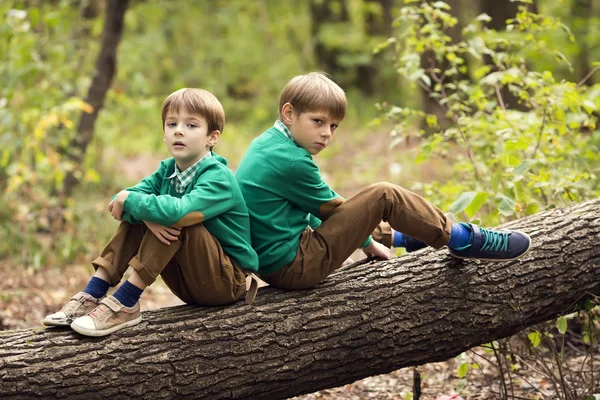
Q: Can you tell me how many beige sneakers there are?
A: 2